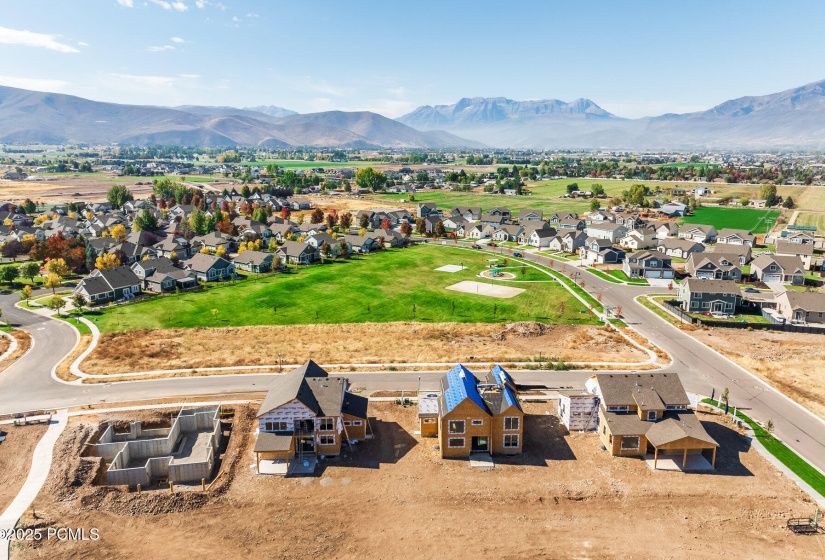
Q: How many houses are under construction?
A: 4